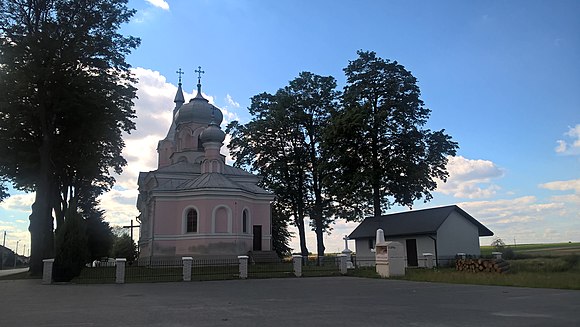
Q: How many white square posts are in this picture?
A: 9